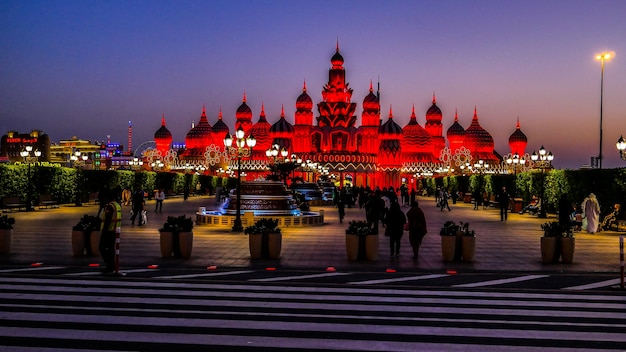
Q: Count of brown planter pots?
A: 13